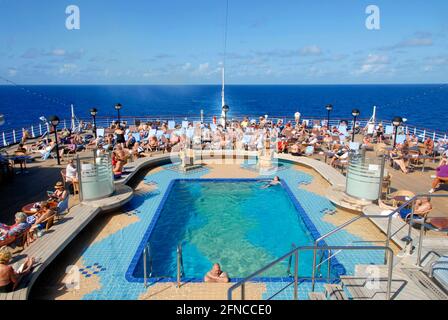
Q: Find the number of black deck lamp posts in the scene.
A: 7